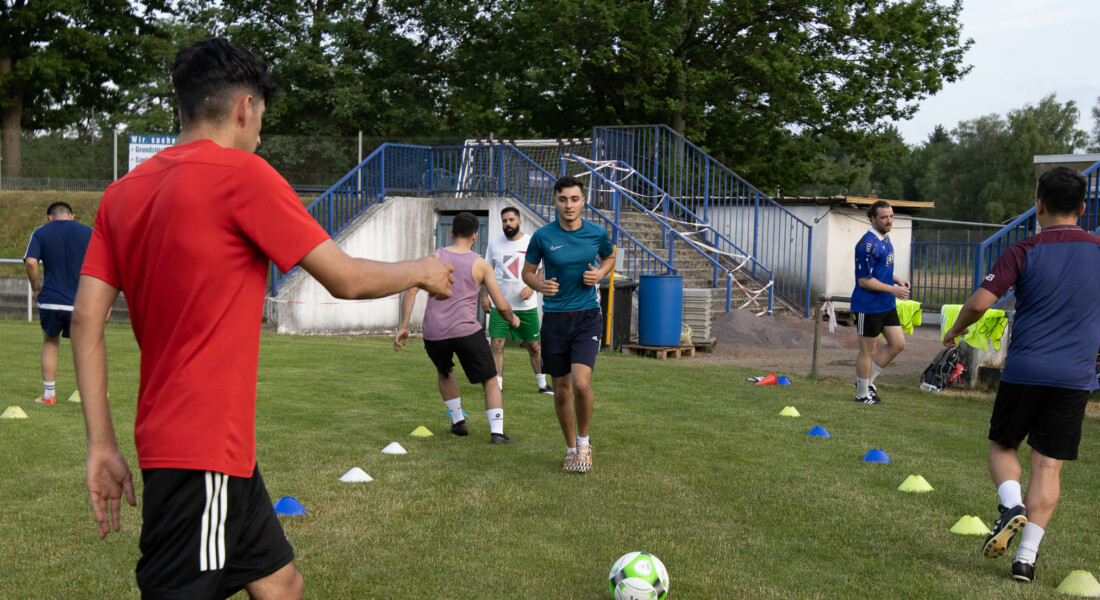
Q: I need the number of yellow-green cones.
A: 7